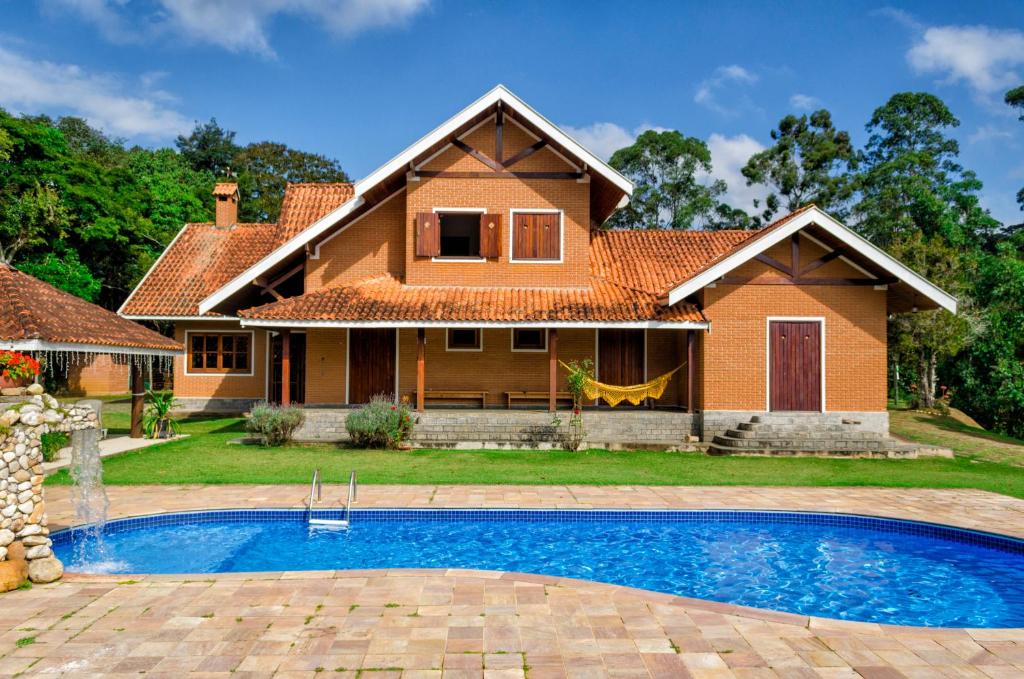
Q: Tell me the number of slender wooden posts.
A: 4